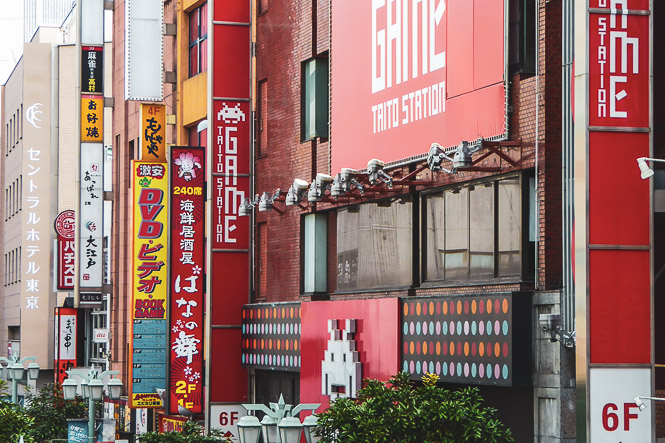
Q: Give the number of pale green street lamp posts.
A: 3